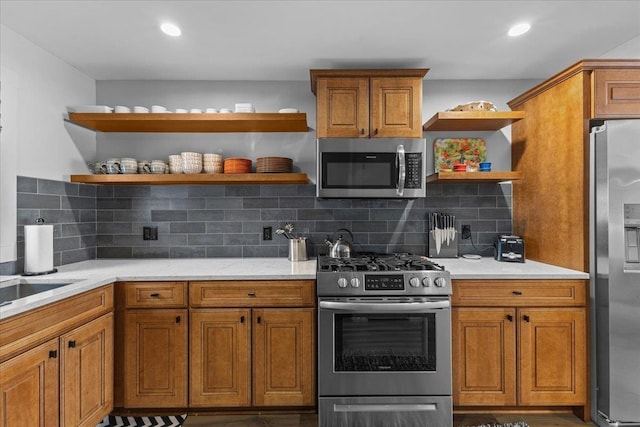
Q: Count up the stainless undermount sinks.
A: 1